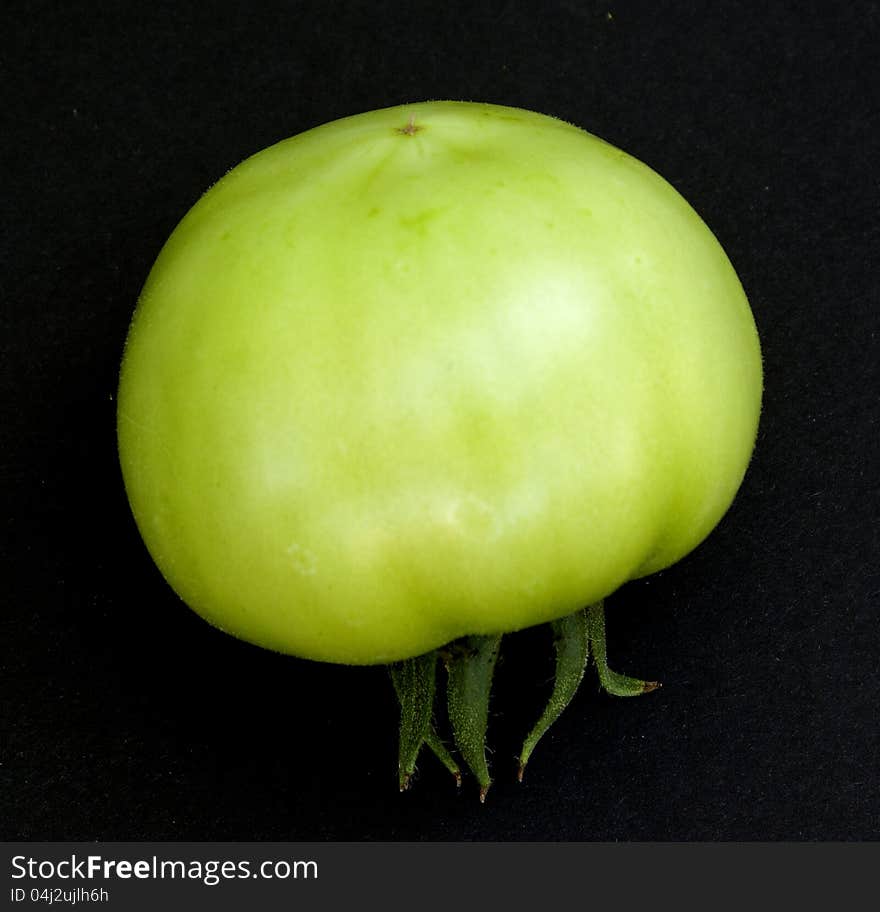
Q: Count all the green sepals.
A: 5